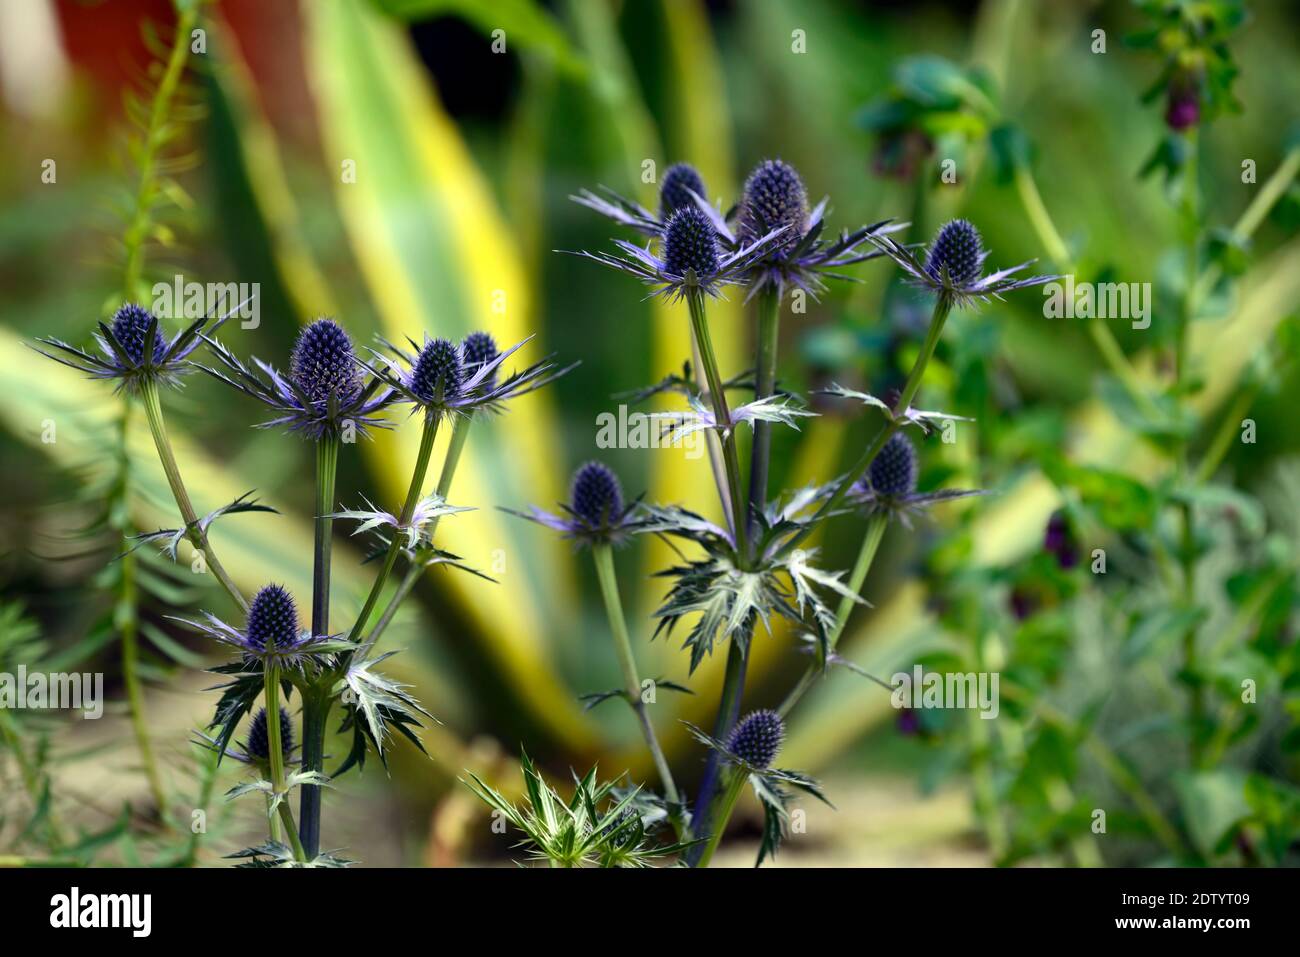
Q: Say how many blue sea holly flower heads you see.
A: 13